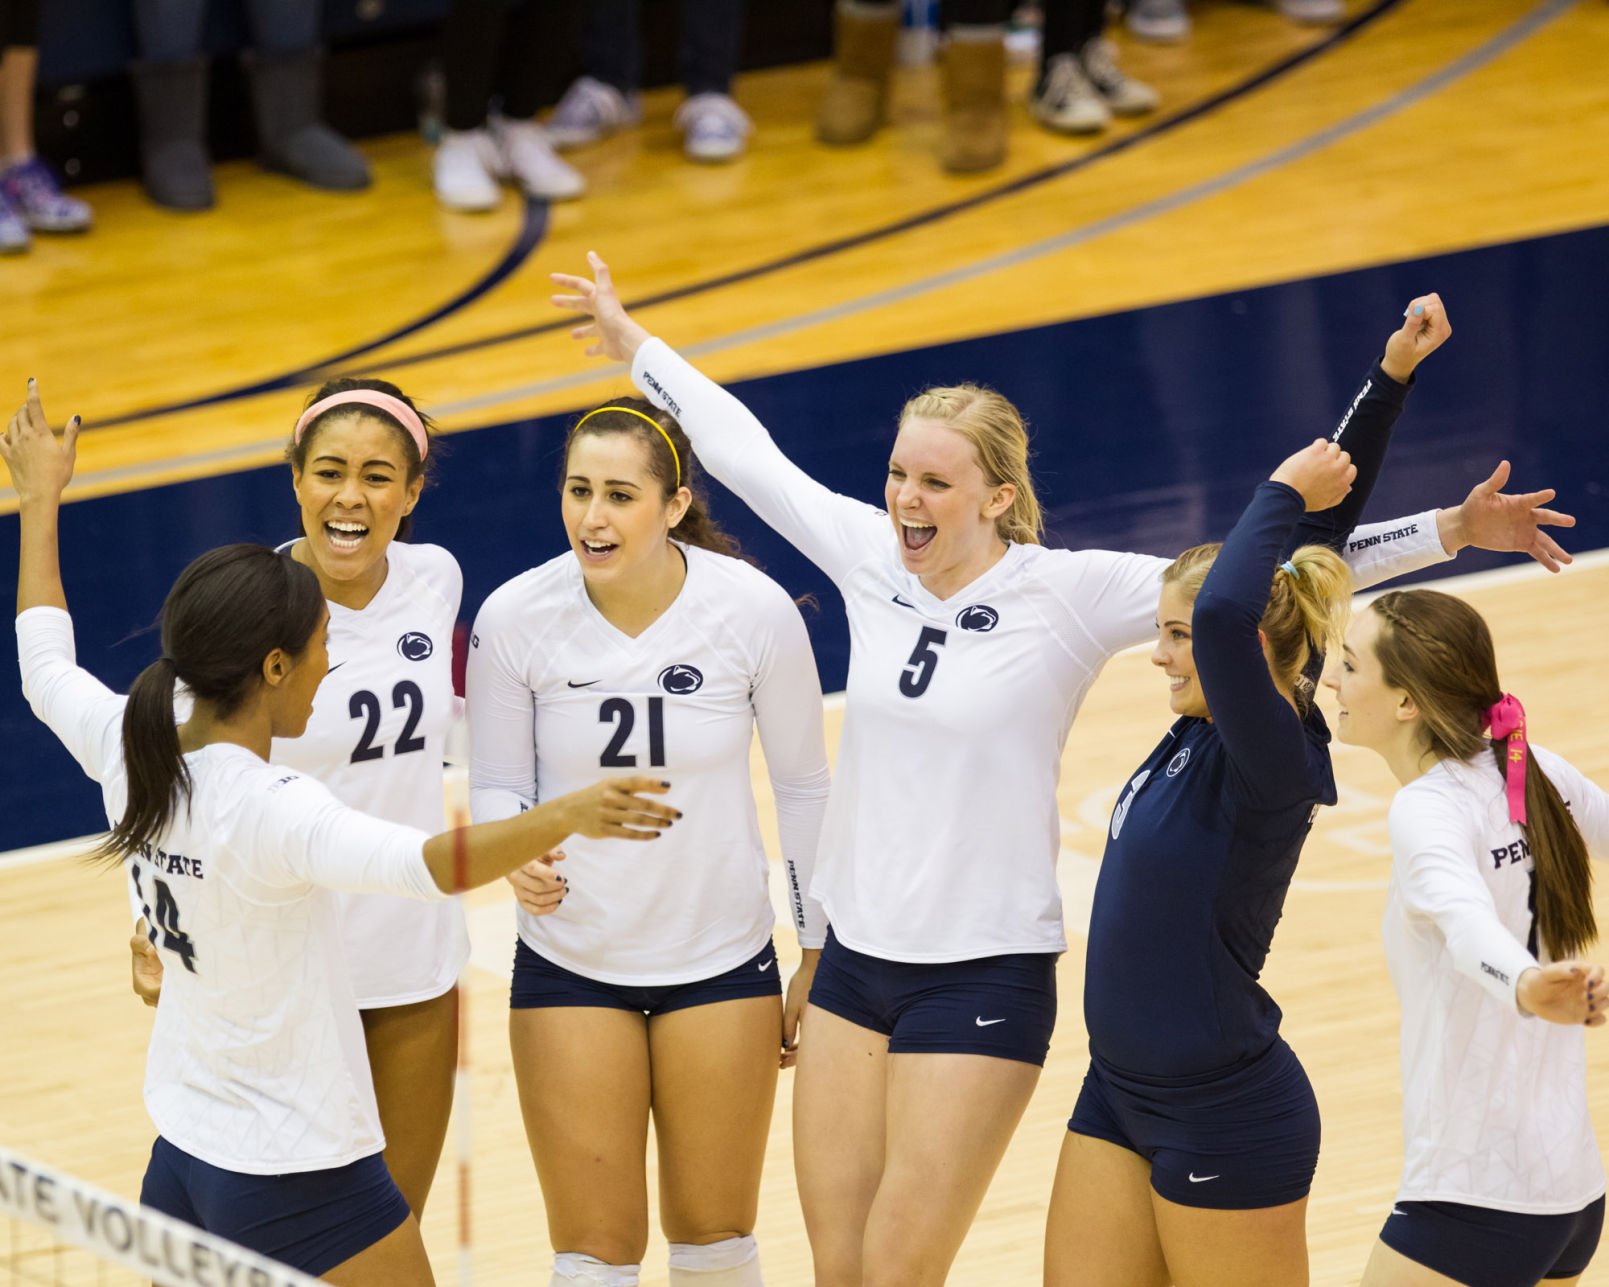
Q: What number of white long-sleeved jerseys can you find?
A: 5